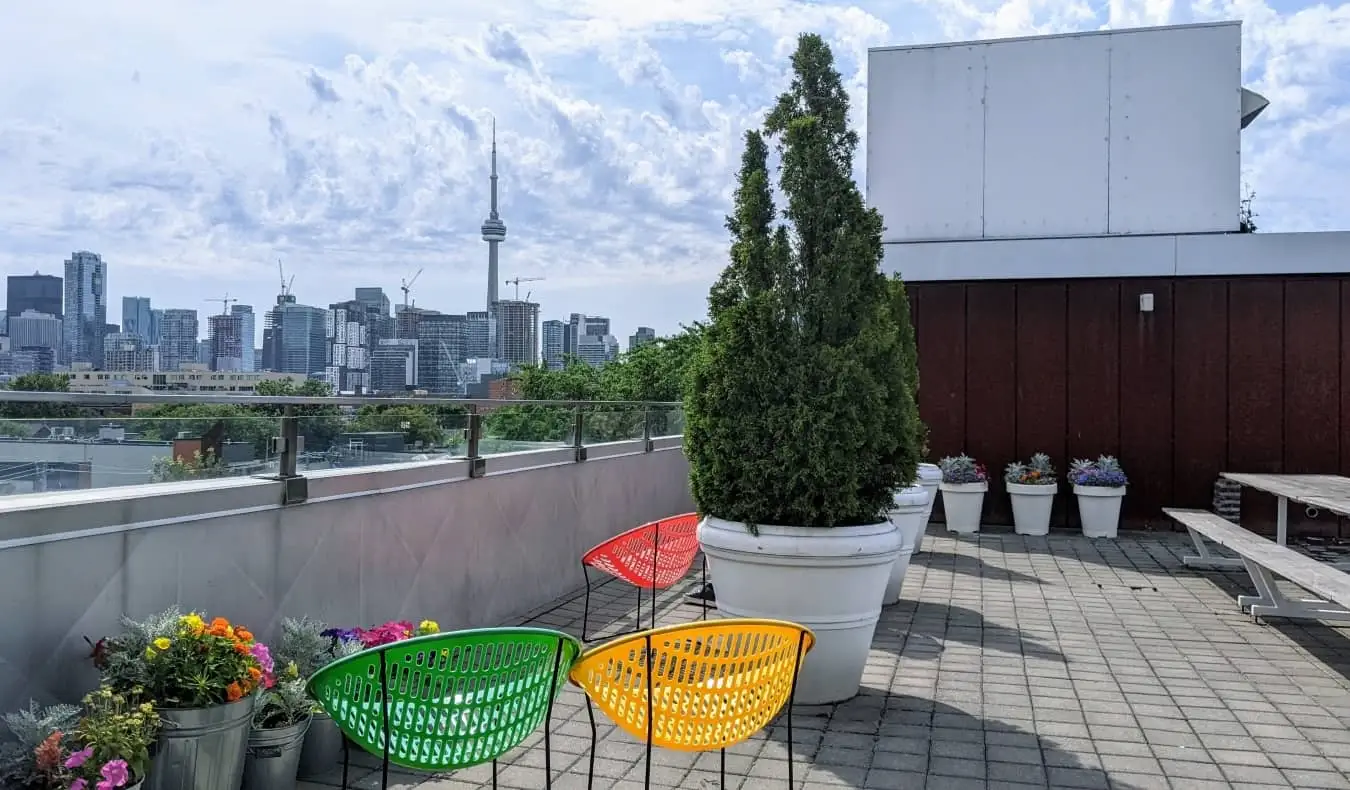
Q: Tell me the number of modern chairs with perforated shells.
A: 3